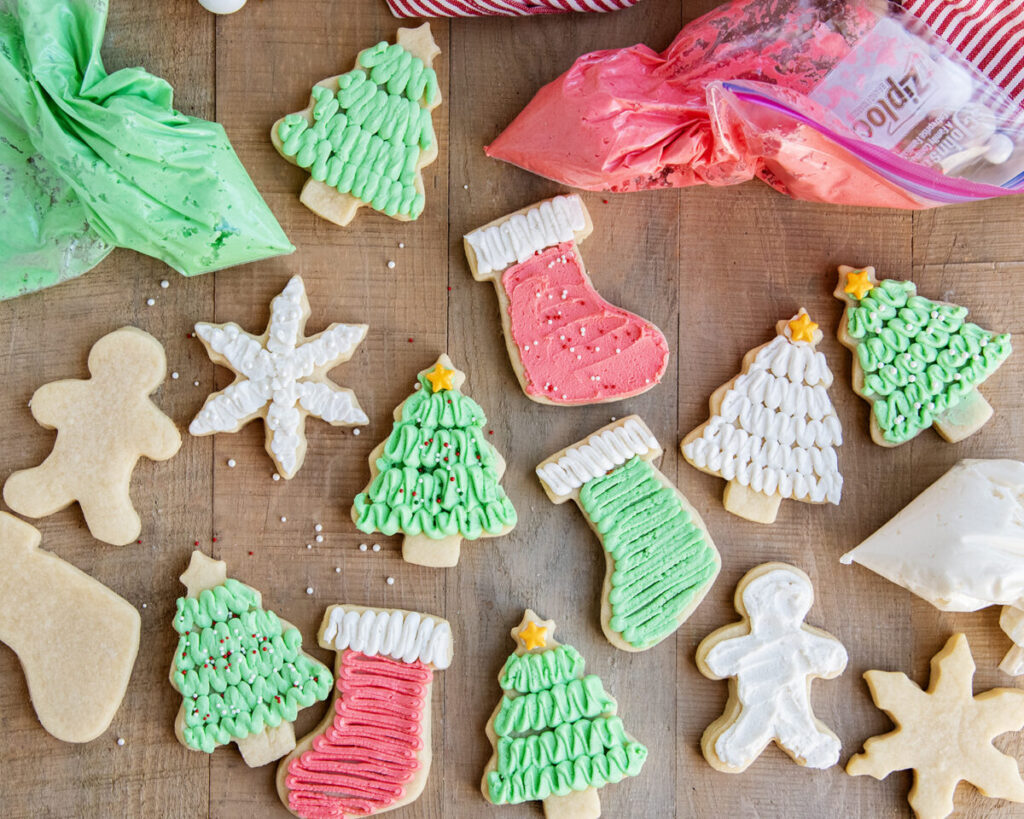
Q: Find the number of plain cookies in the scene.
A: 3